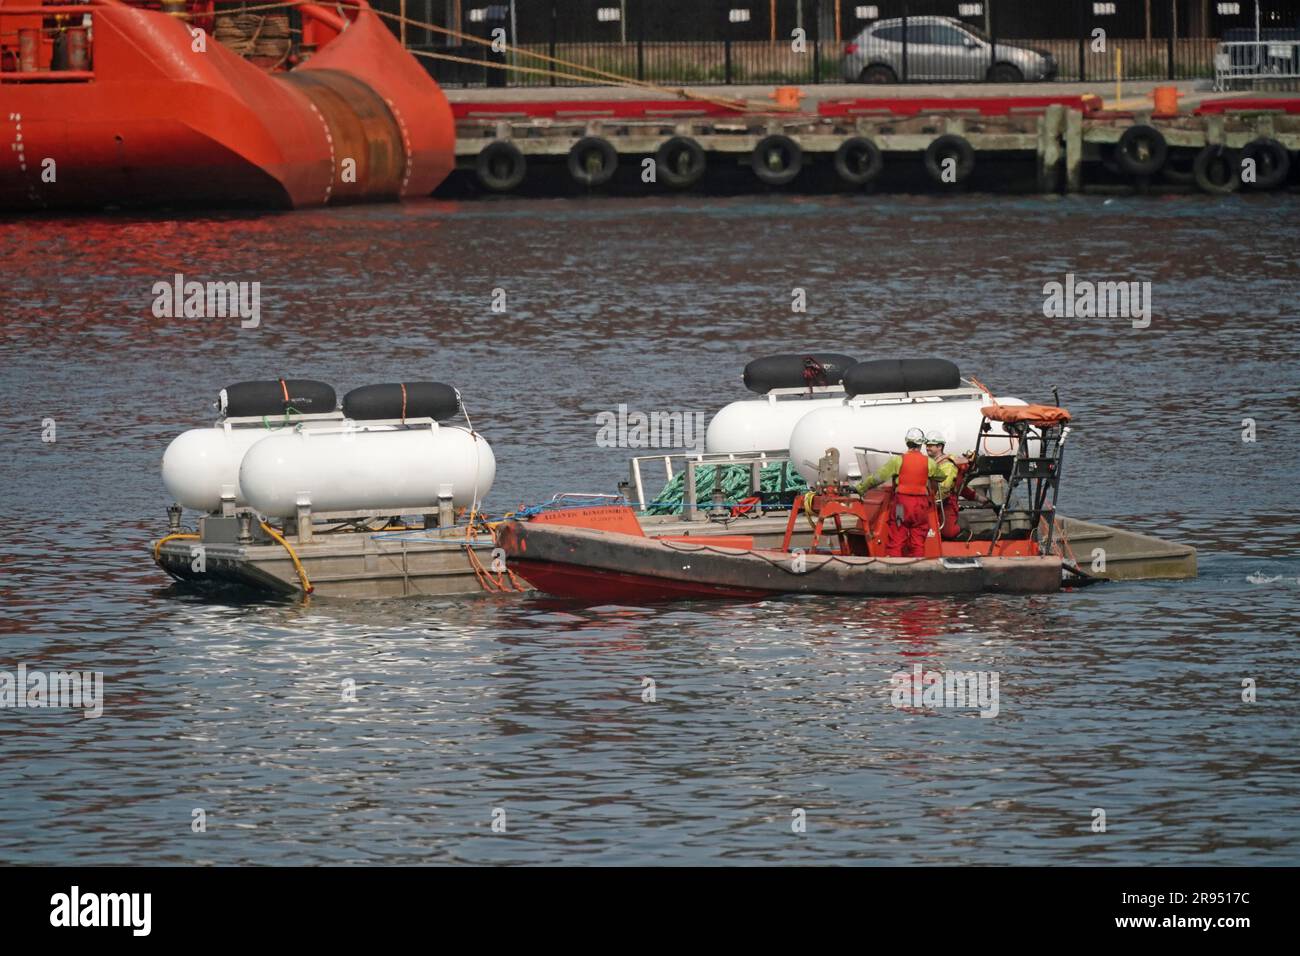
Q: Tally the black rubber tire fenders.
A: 9